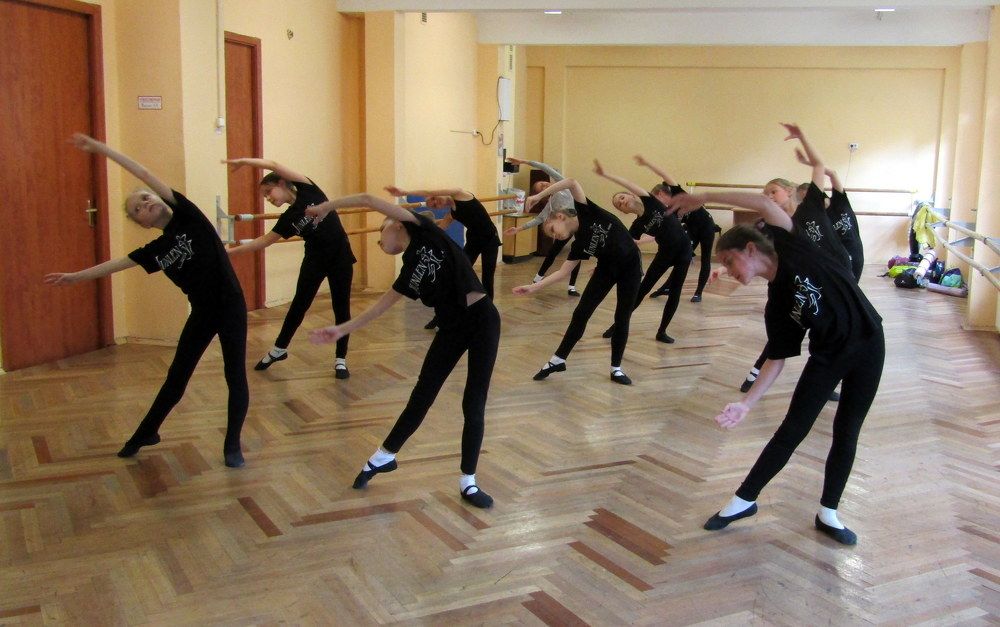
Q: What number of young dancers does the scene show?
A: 11